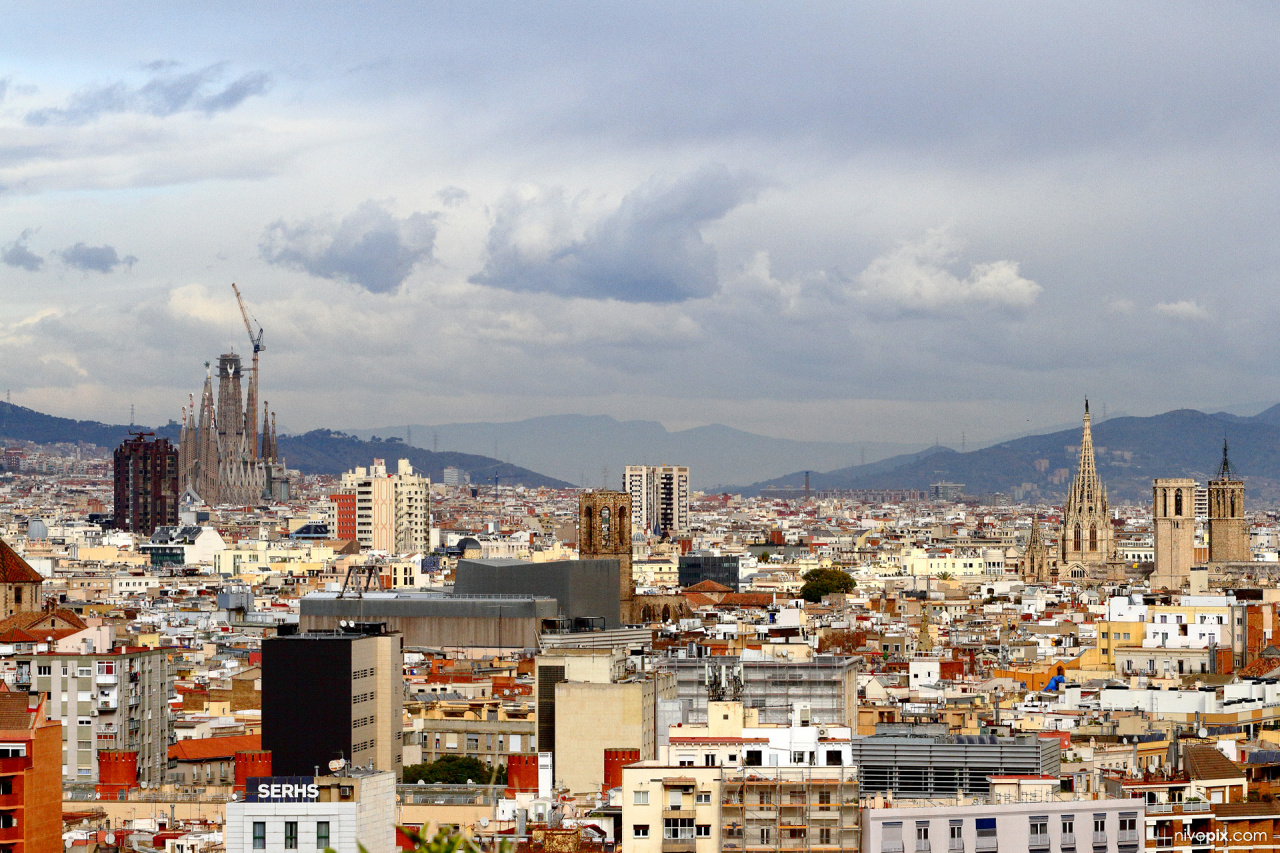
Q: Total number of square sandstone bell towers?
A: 3